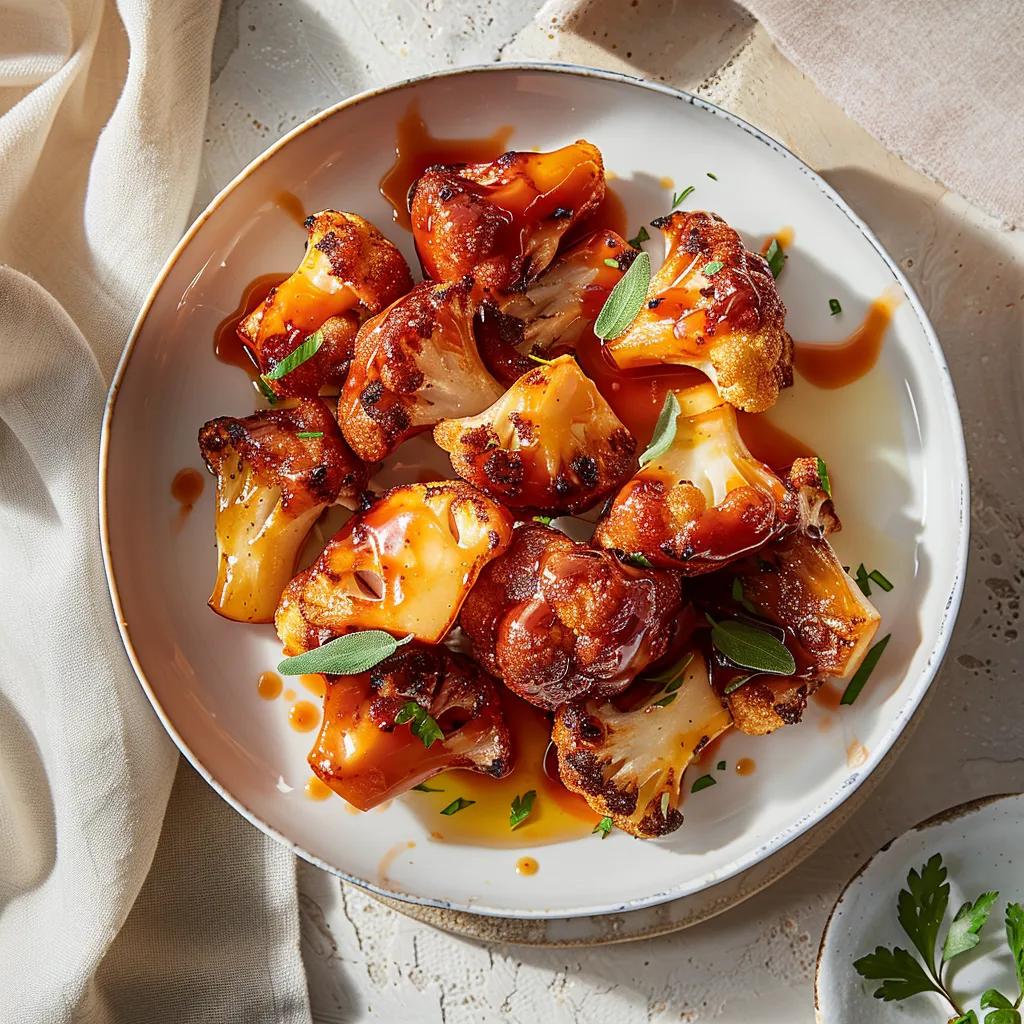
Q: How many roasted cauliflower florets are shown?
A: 13